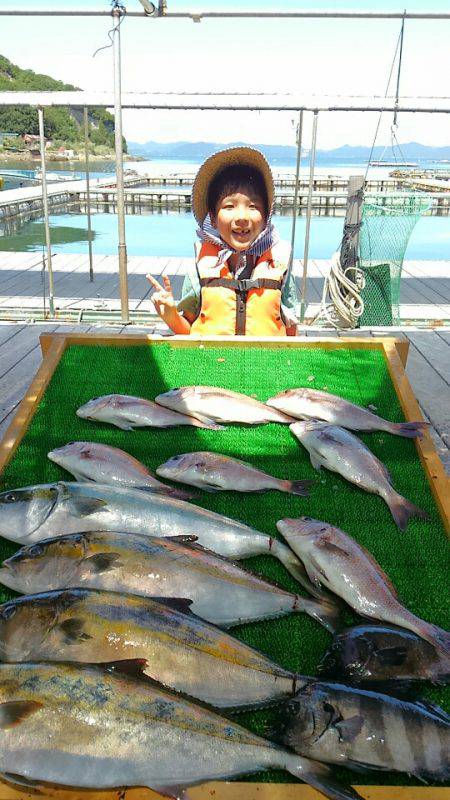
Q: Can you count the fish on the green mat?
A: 13